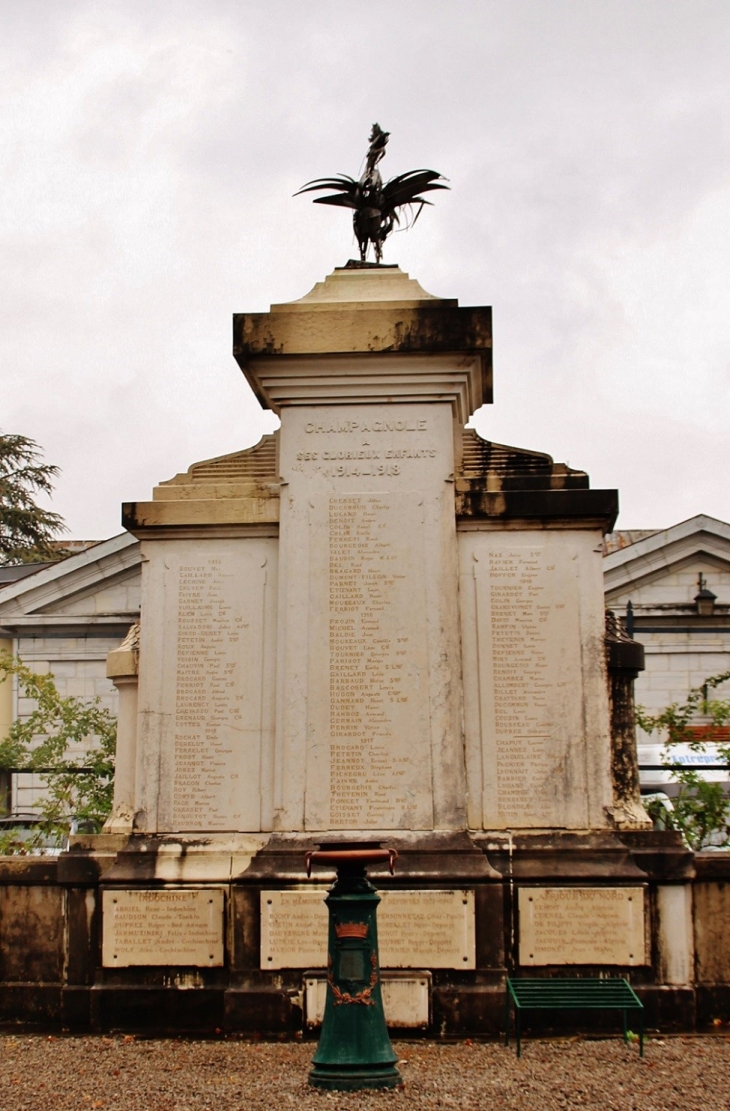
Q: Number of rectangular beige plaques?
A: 4